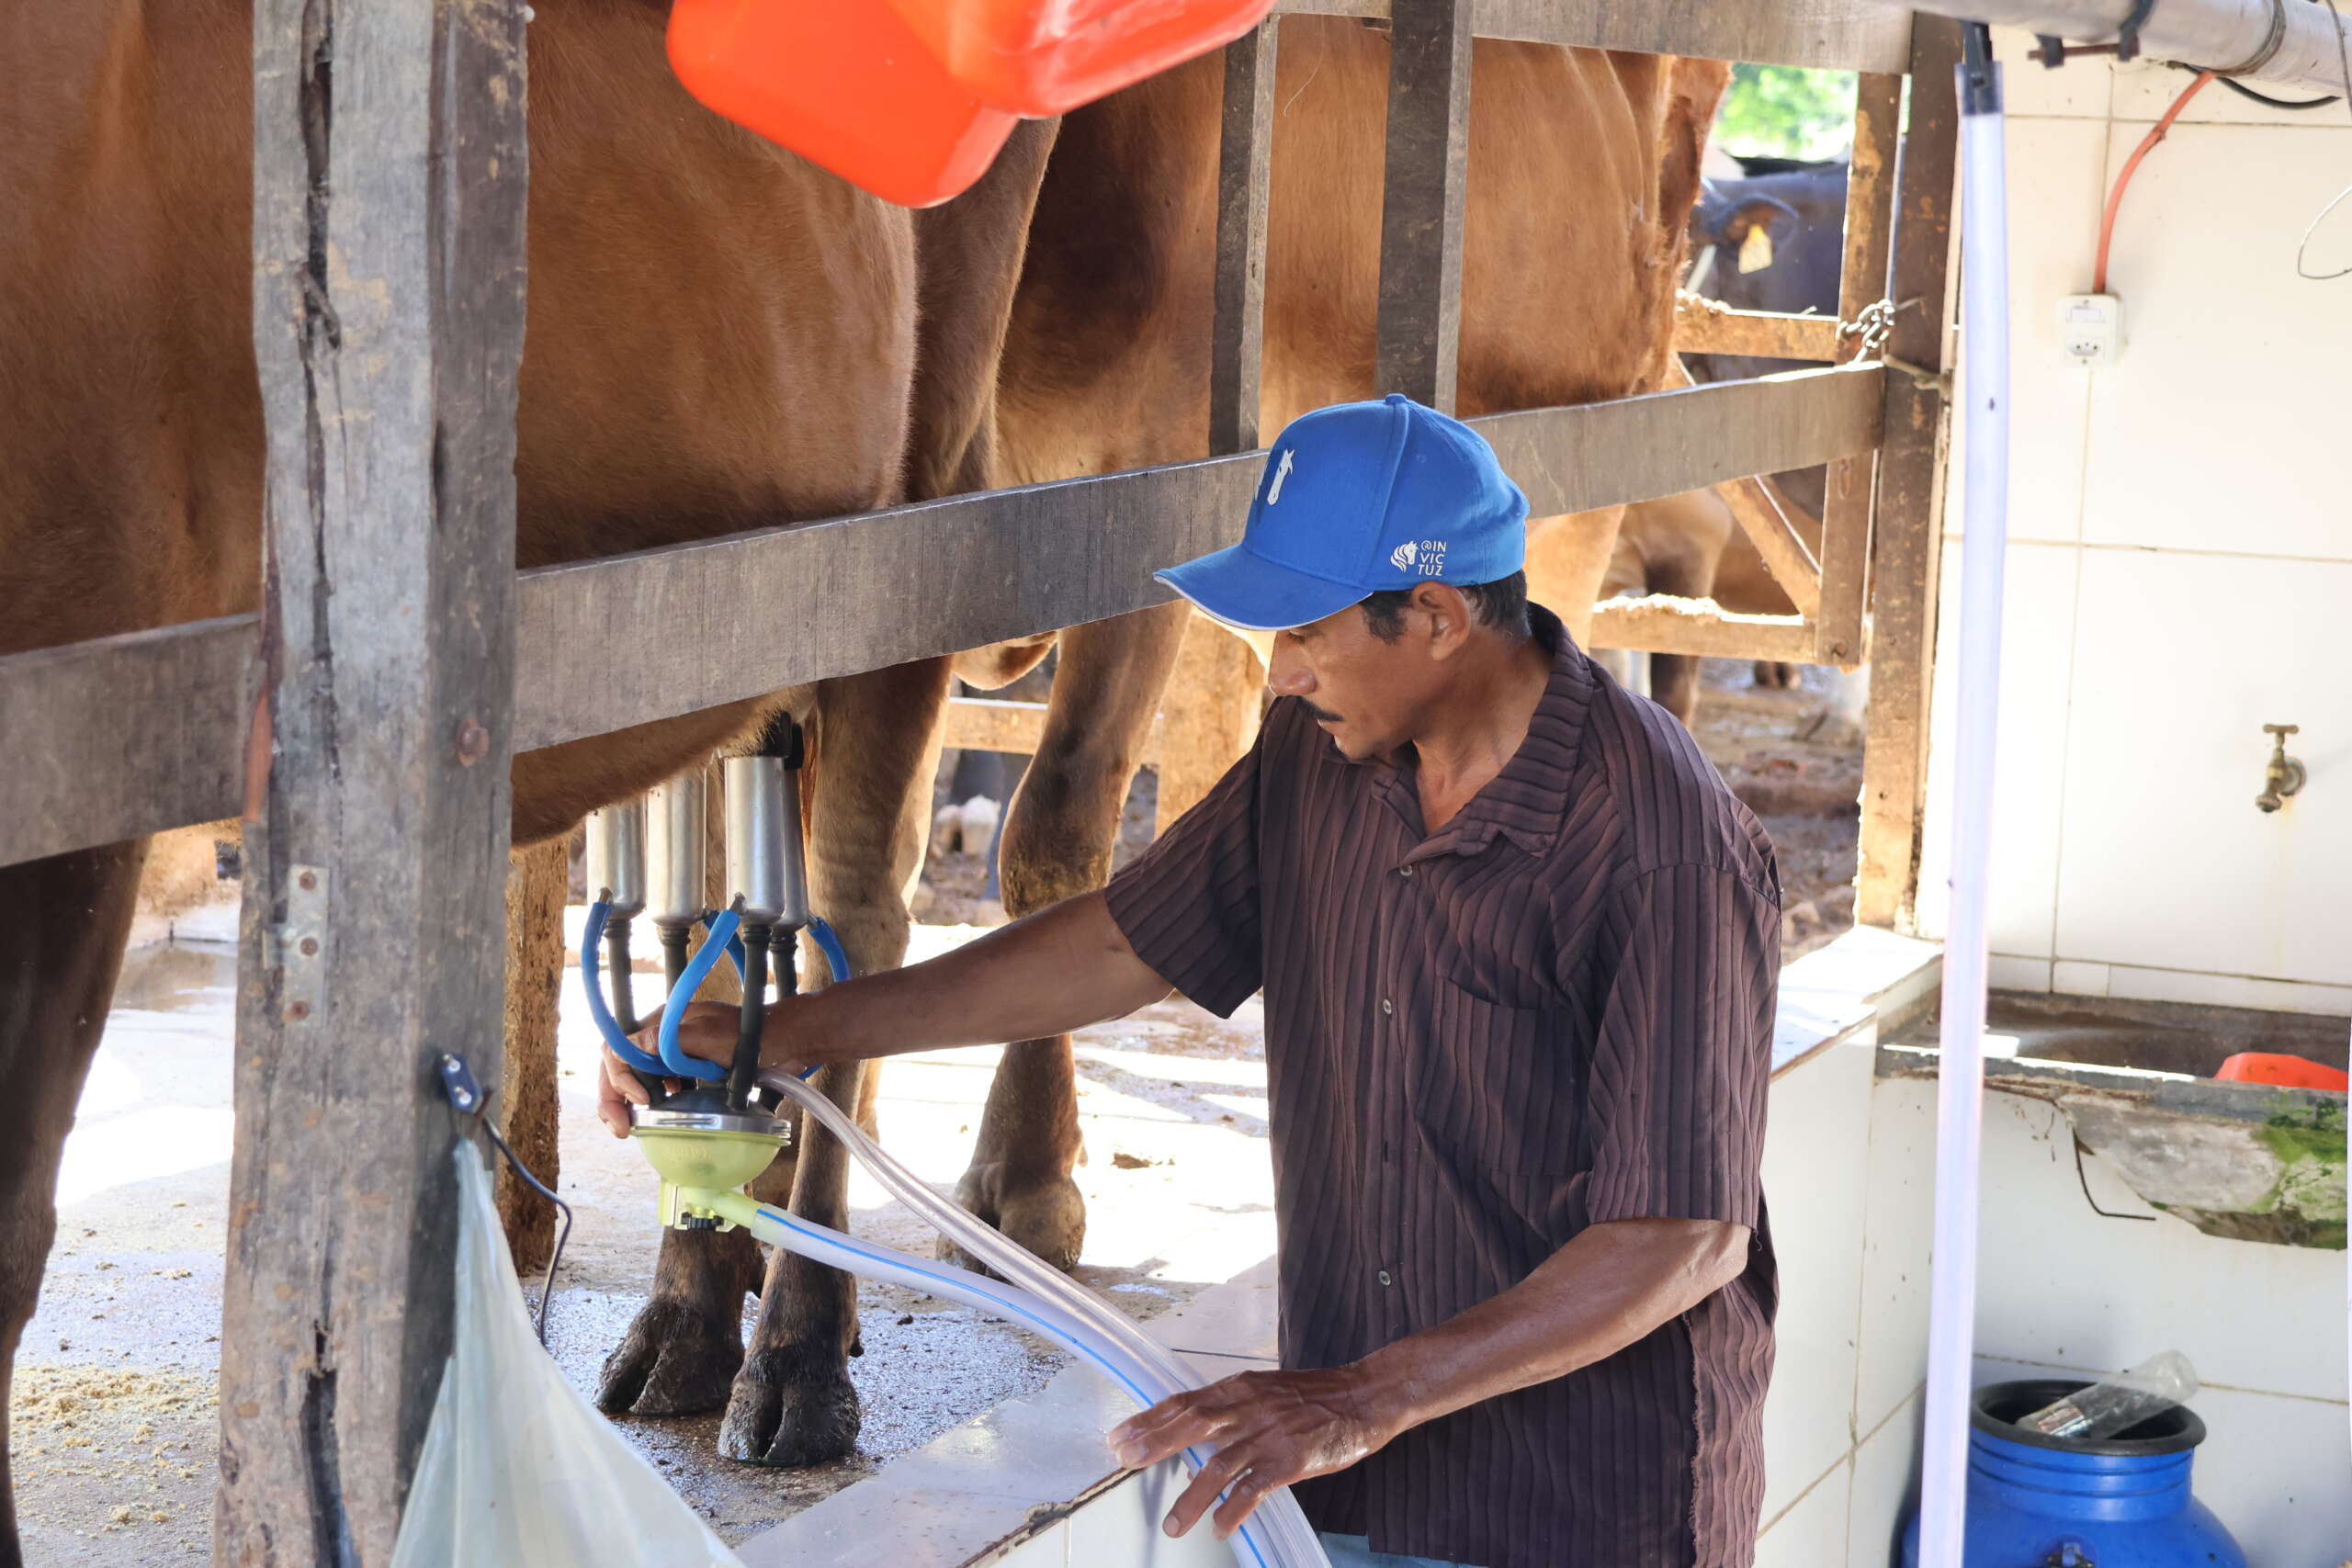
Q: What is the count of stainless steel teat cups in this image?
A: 4